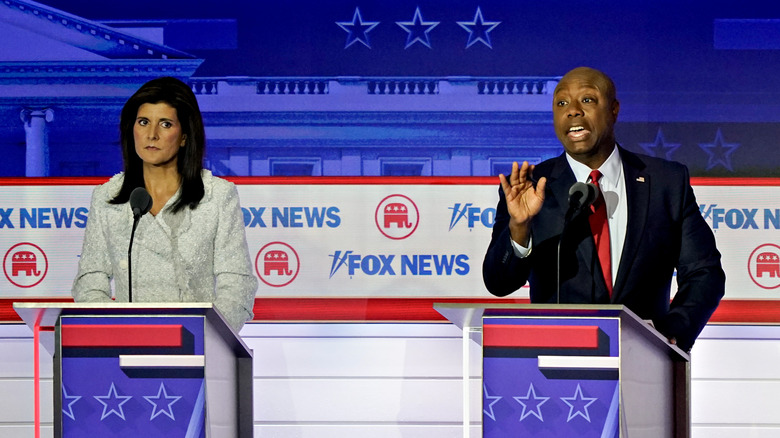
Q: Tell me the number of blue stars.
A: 11